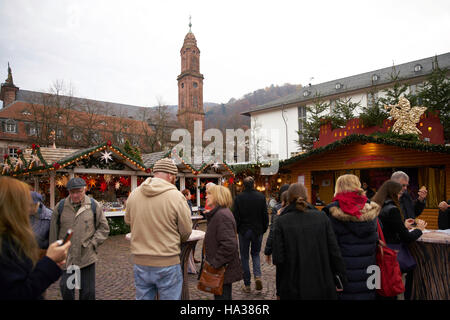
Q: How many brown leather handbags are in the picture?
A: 1